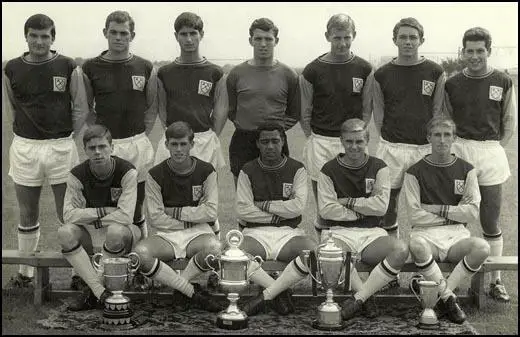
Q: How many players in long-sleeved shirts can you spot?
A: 12